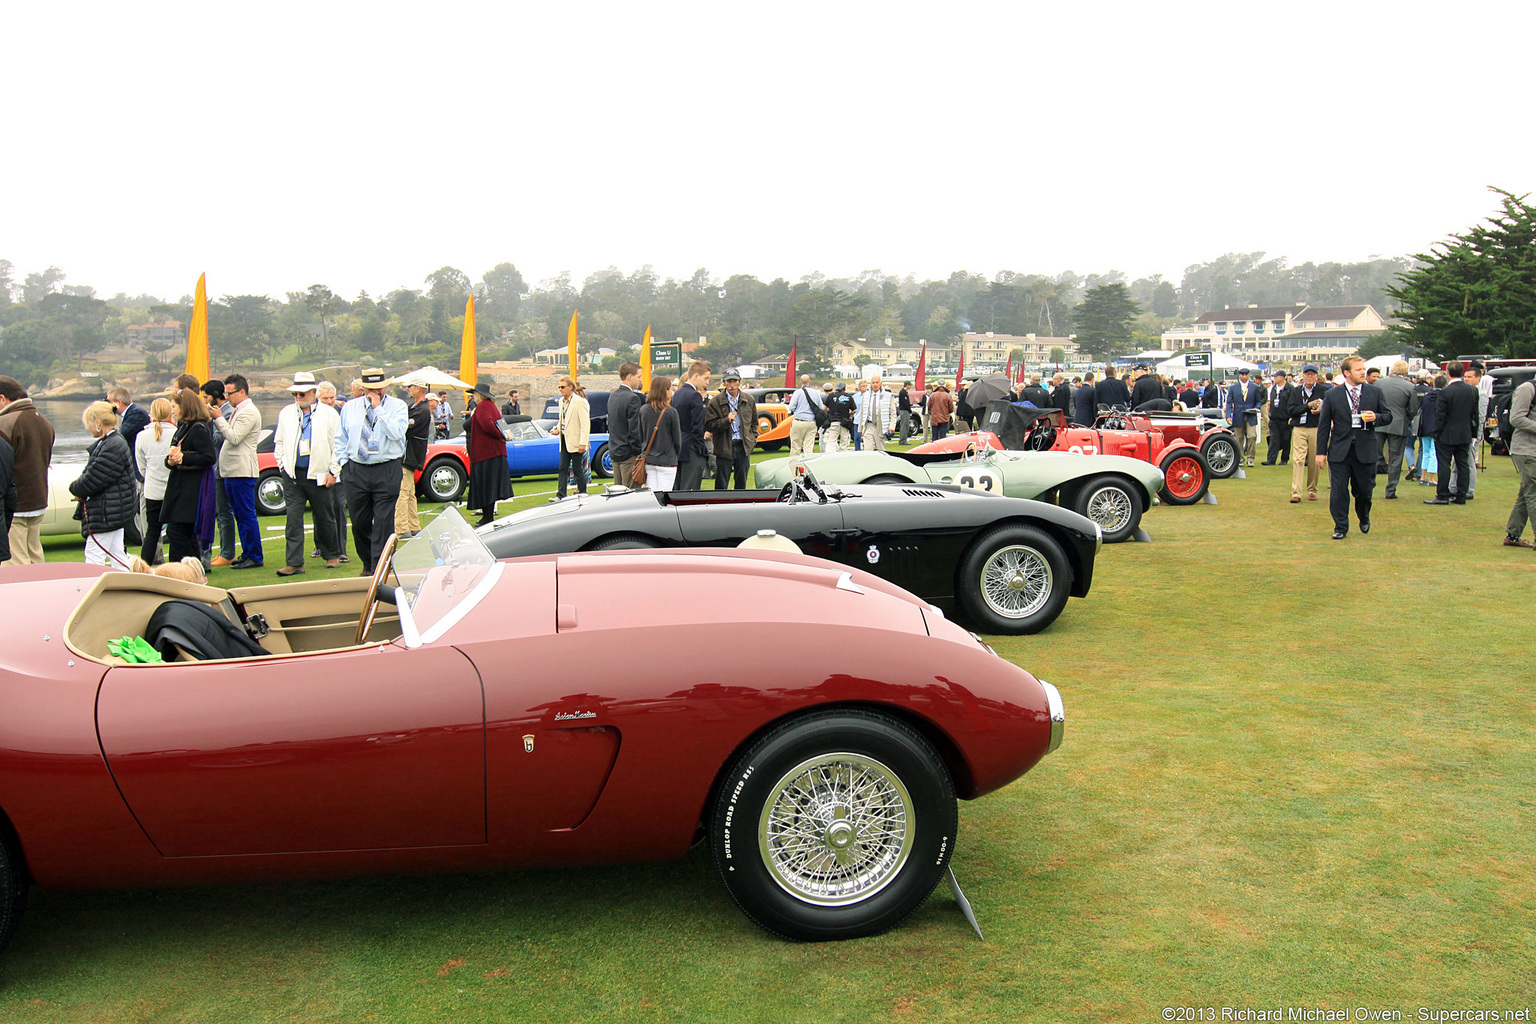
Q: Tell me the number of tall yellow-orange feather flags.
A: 4